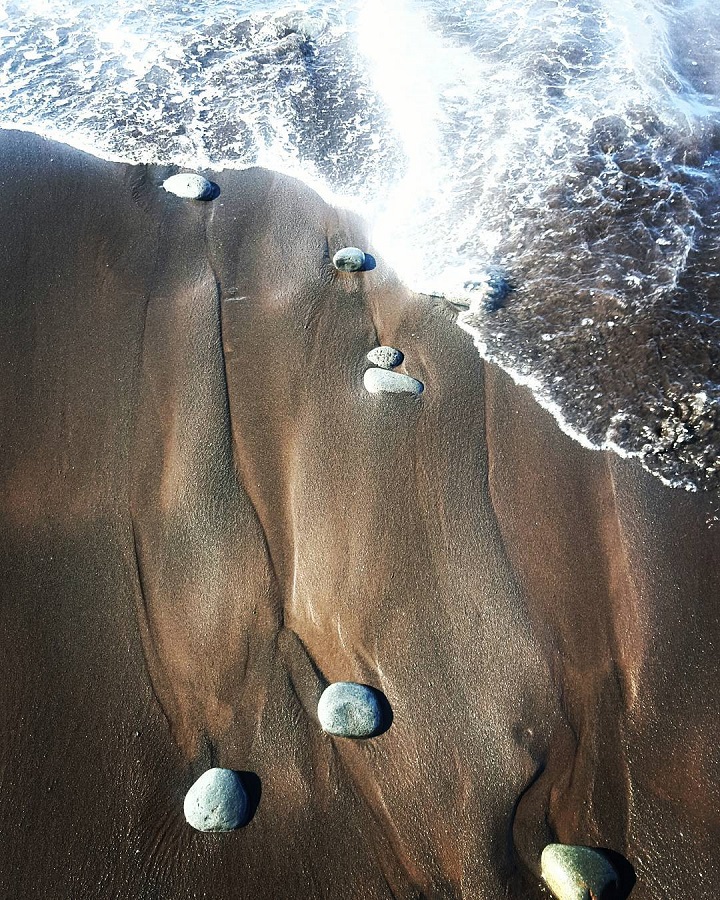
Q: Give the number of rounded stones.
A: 7